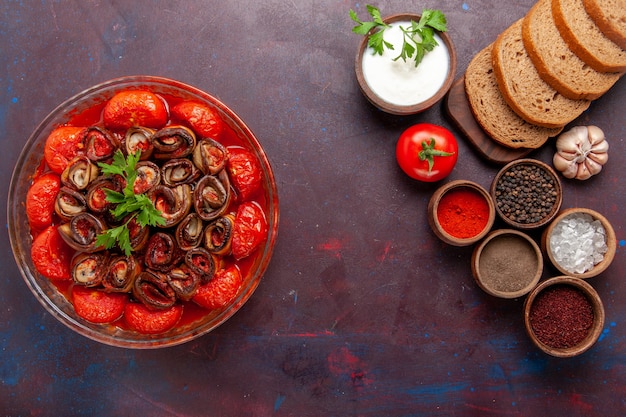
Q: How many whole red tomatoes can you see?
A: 1